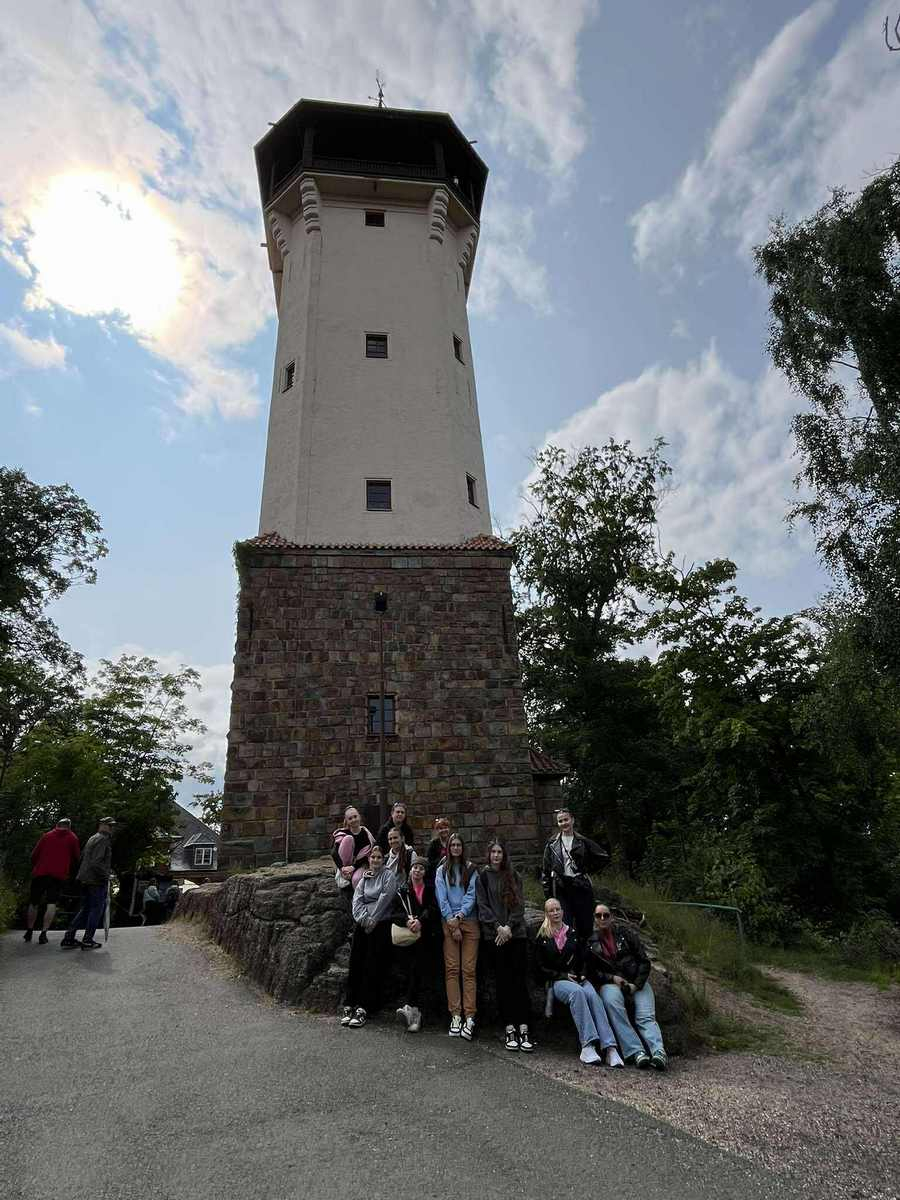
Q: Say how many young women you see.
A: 11